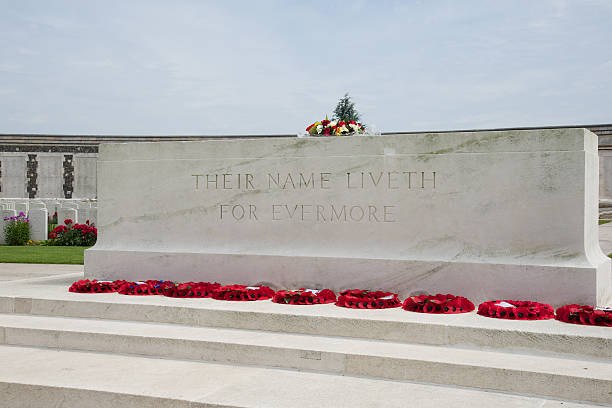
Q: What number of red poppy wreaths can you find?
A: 9